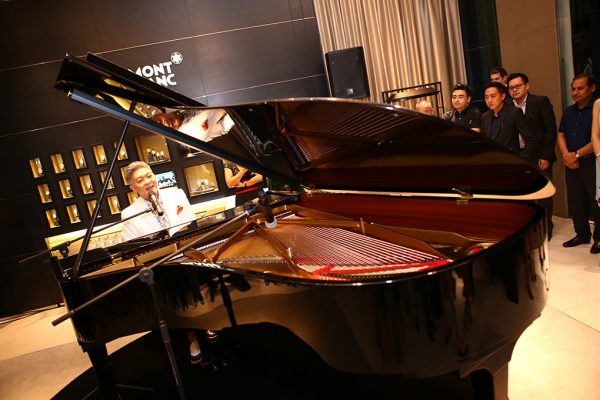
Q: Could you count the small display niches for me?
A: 15